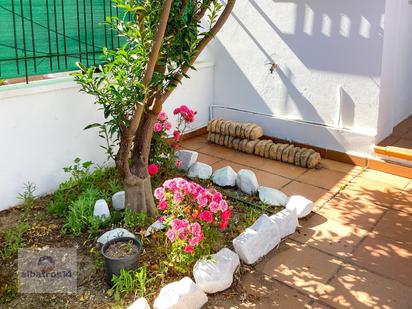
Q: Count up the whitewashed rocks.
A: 15